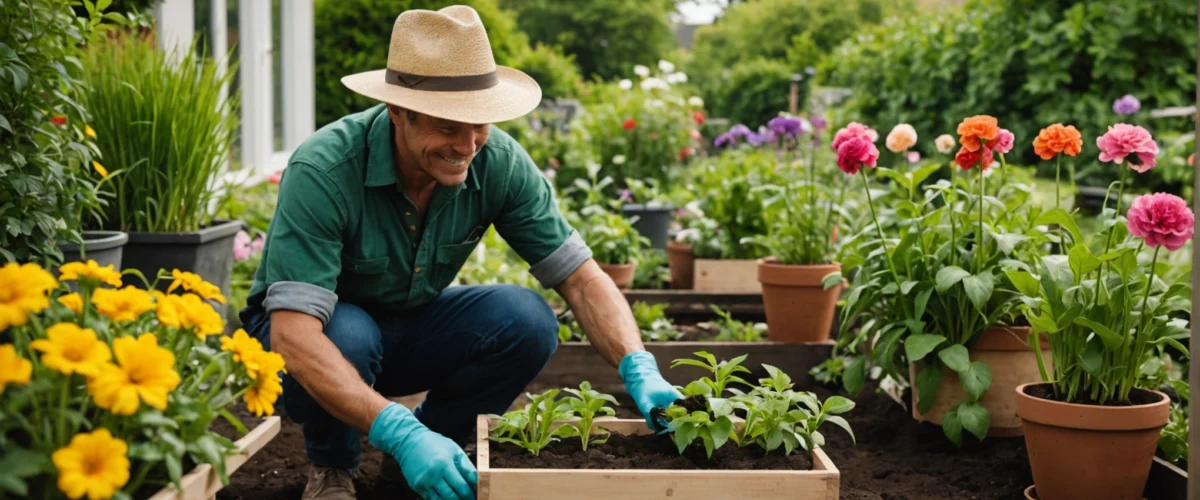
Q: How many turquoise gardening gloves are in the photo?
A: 2